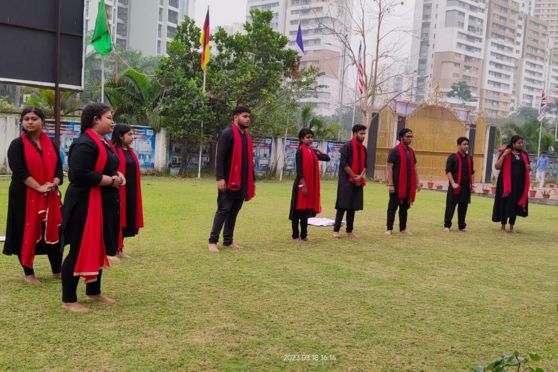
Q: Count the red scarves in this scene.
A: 9